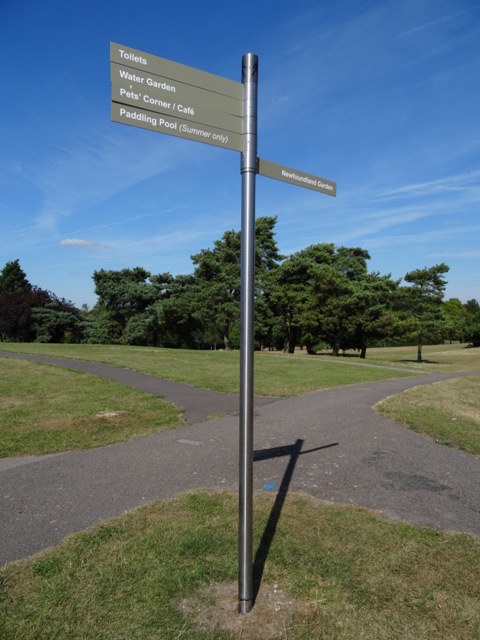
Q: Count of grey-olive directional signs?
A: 5